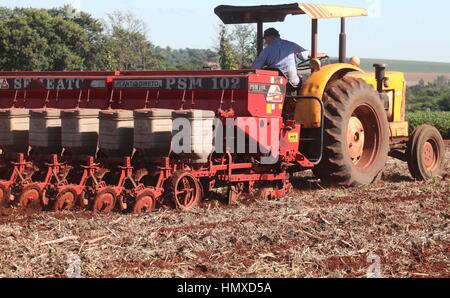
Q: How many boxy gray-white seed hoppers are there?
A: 6